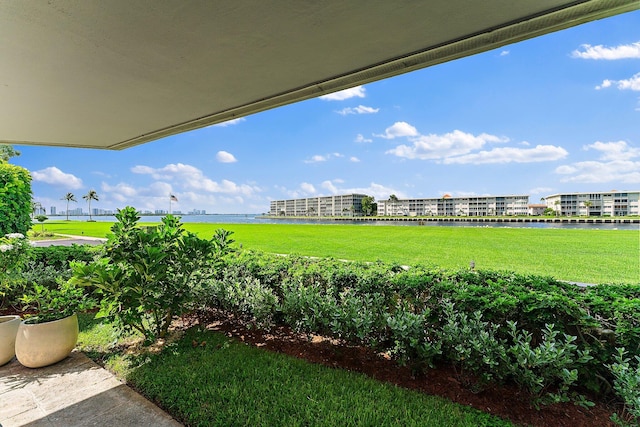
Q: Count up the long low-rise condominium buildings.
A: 3